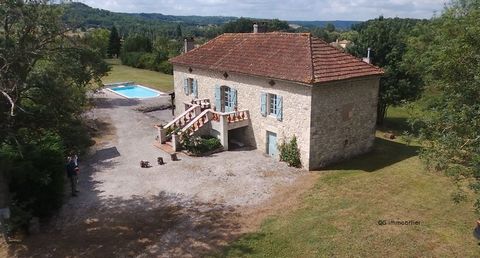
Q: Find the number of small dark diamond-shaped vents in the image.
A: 3